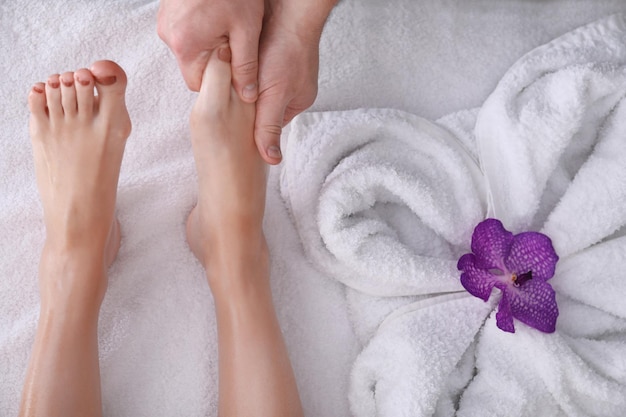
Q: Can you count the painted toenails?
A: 6